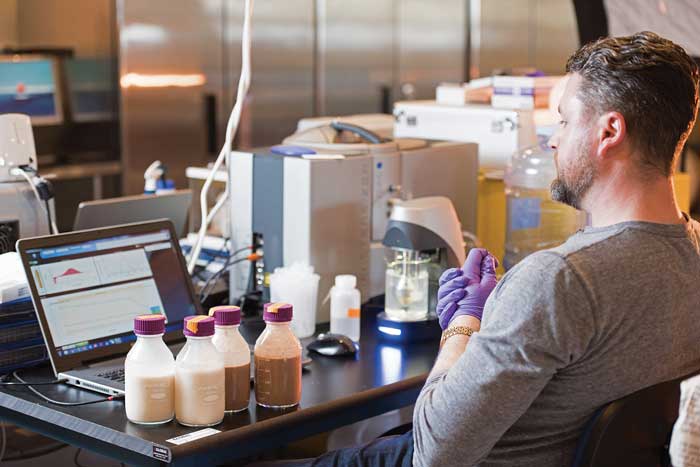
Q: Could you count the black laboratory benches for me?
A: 1